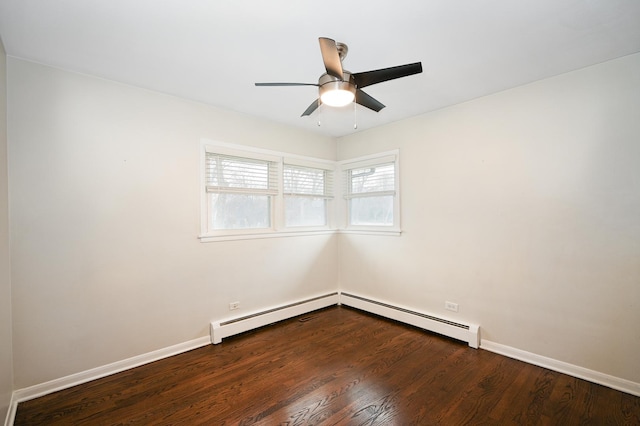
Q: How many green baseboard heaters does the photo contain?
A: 0